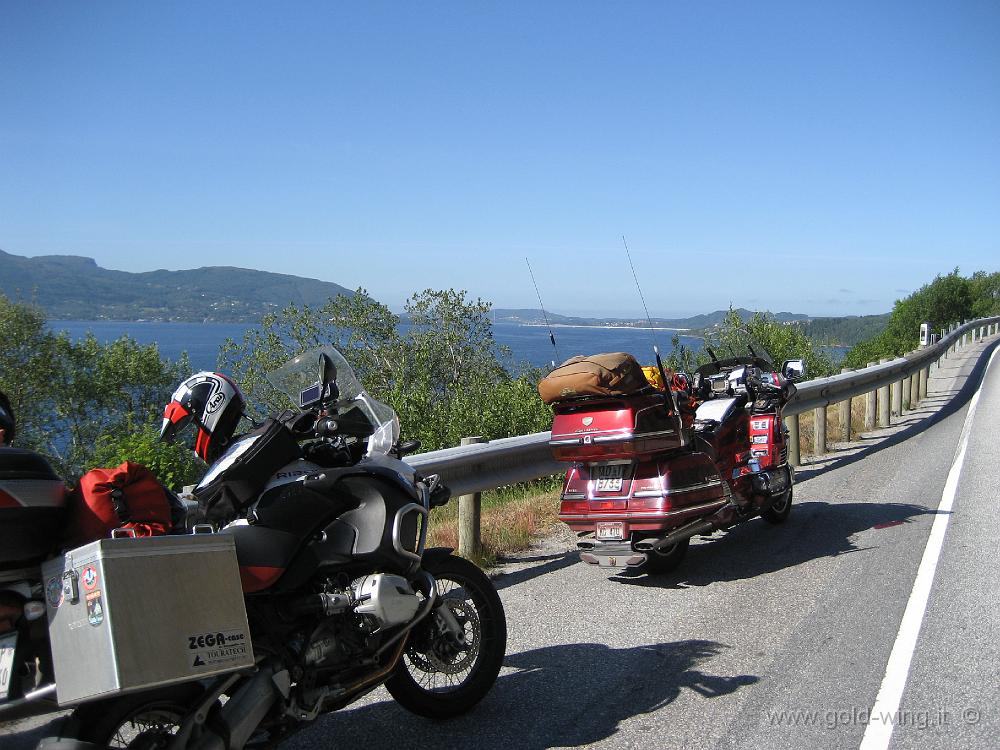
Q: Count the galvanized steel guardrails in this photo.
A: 1